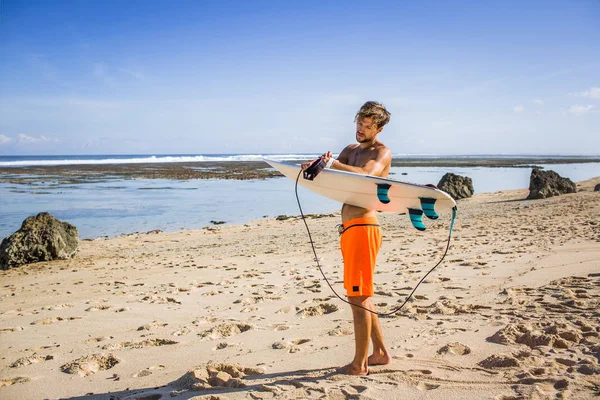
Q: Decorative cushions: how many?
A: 0